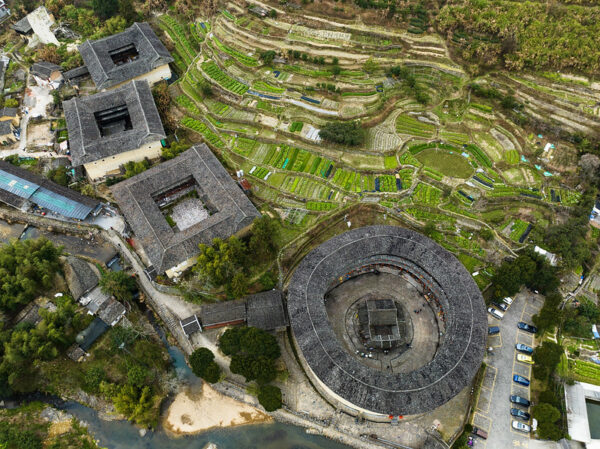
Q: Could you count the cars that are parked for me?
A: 12